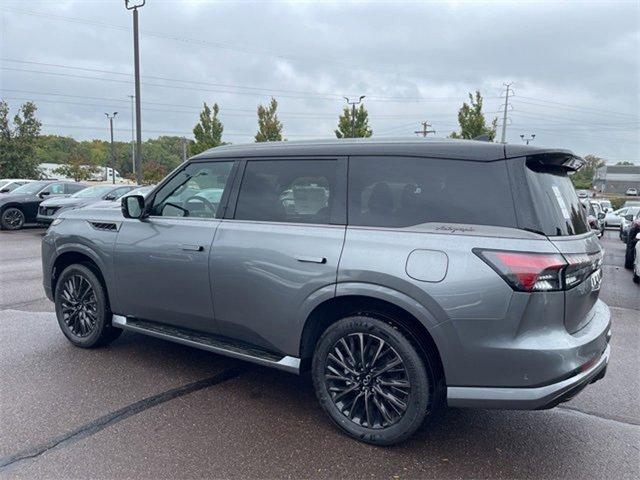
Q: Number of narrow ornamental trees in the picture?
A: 4